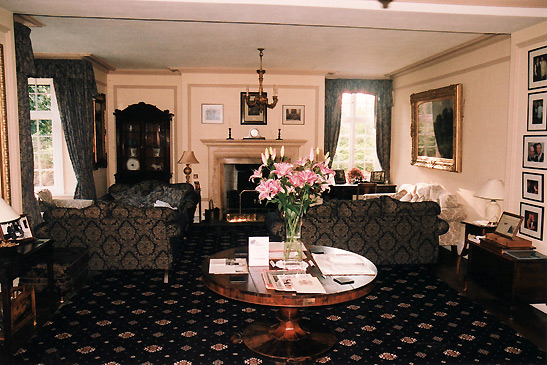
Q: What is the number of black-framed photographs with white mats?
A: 5